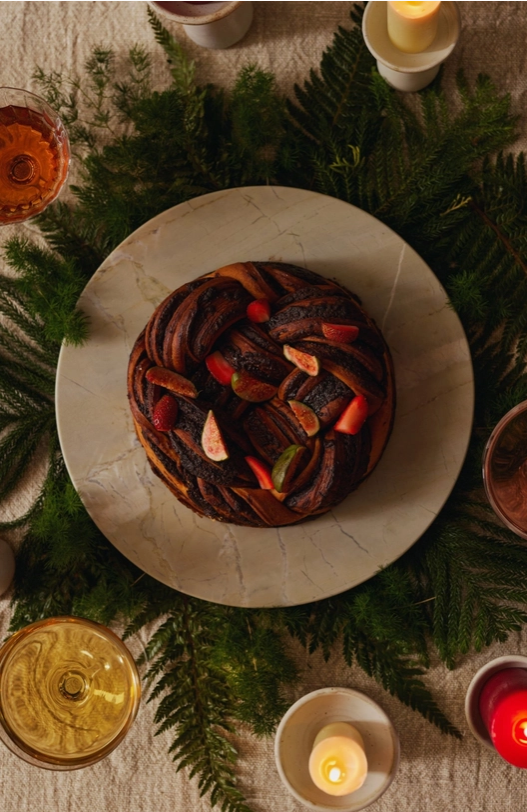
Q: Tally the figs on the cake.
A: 6